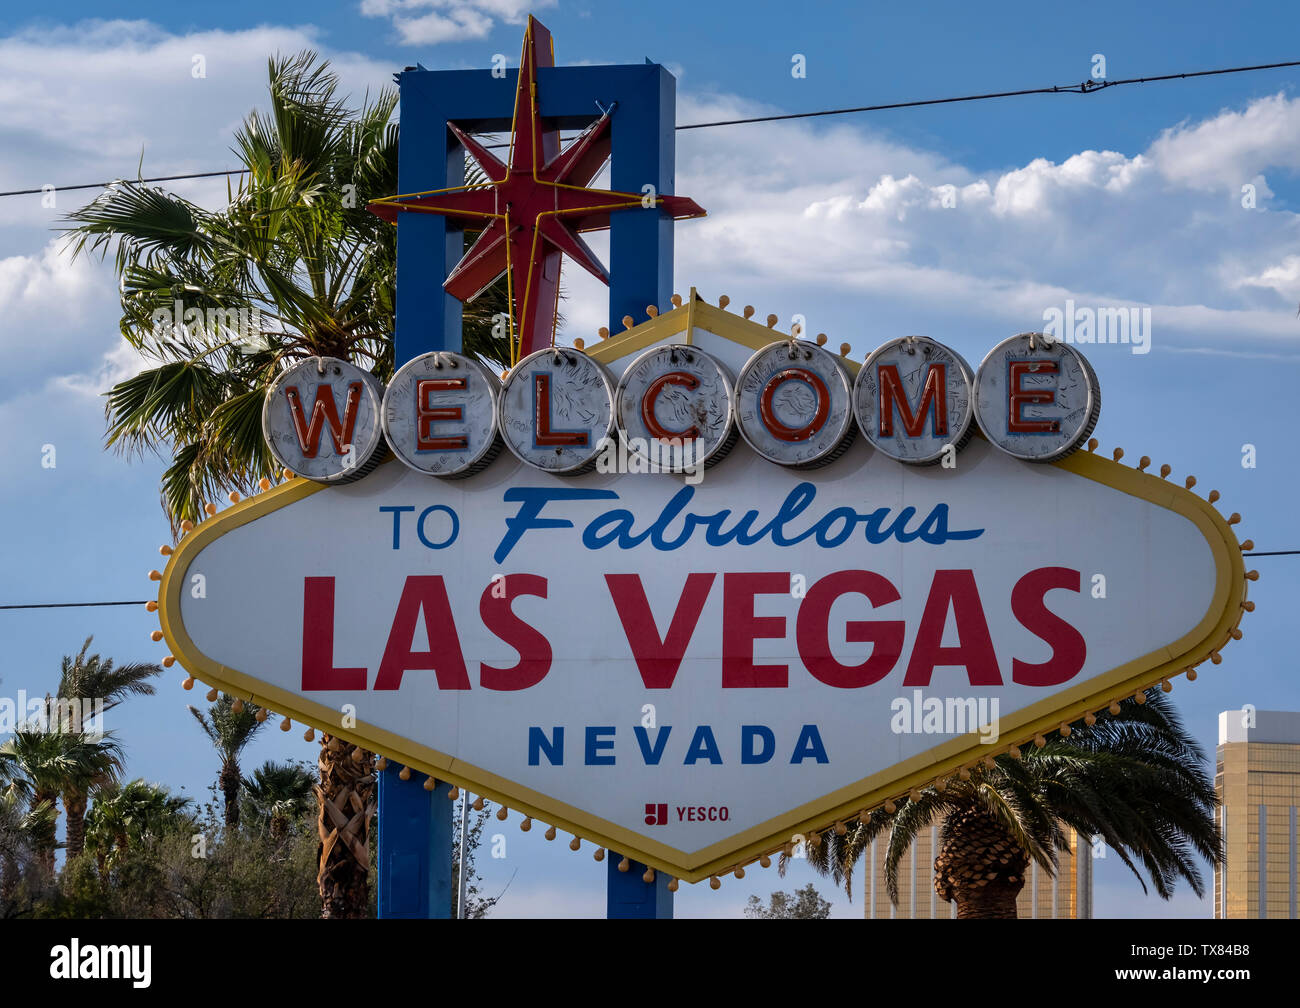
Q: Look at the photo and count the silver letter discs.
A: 7